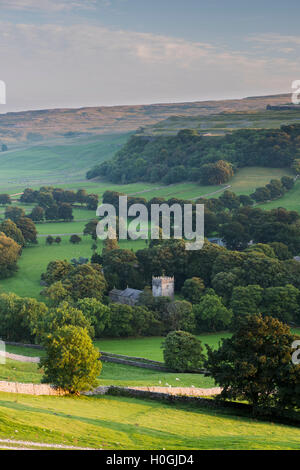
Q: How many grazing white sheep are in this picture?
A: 5